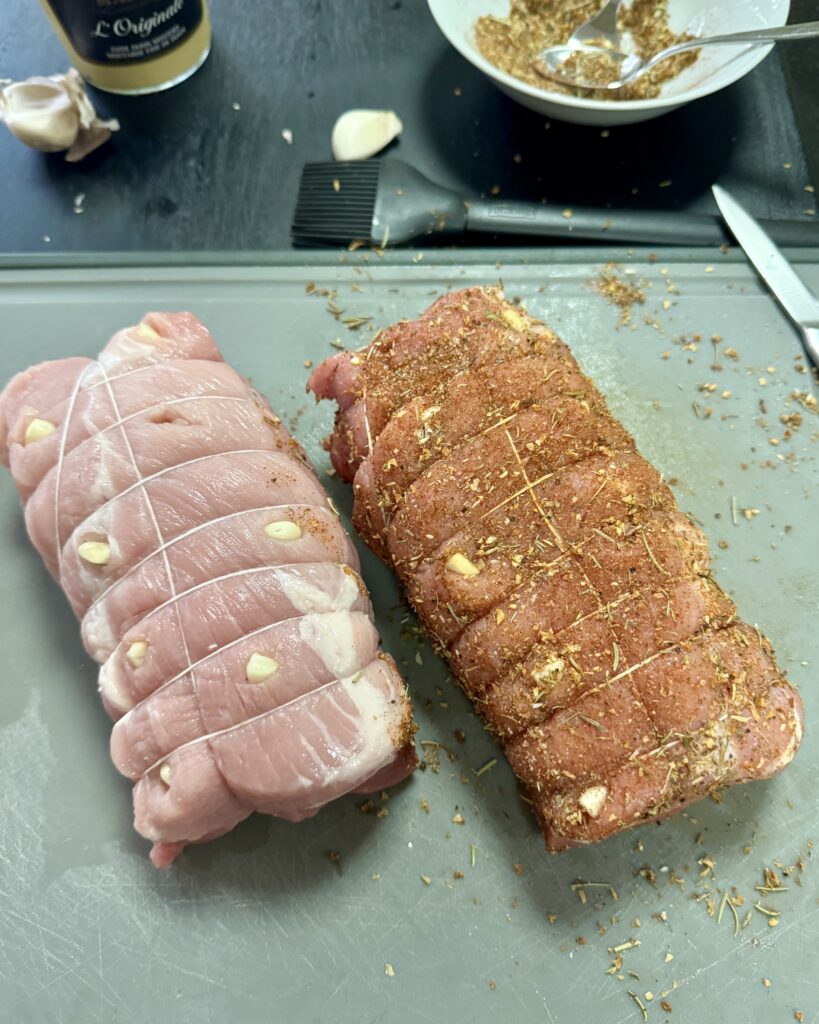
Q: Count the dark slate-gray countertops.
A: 1